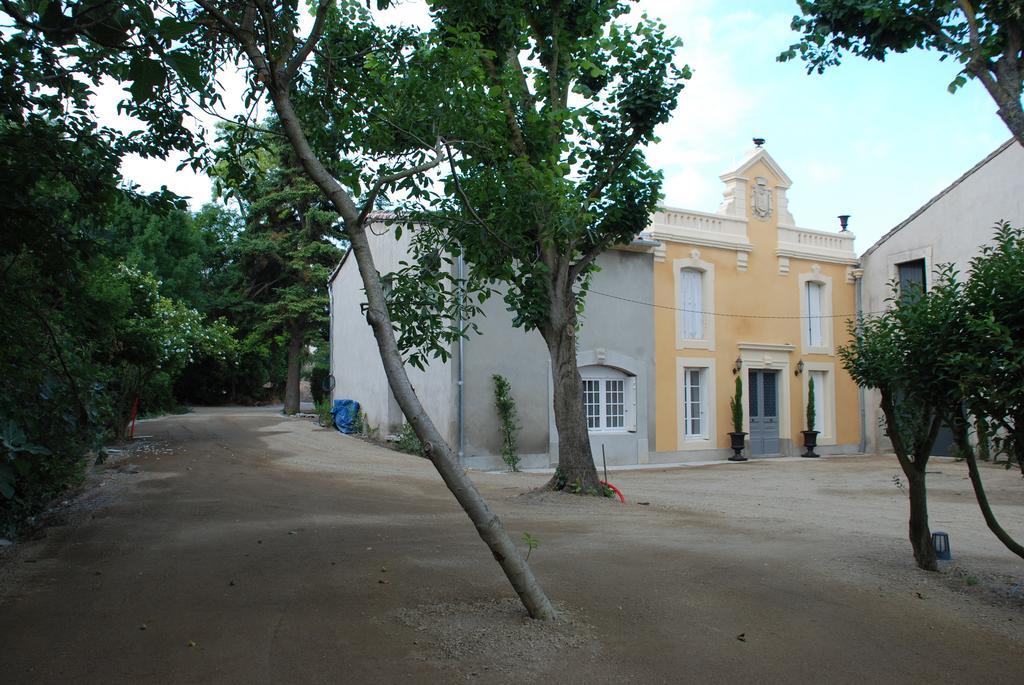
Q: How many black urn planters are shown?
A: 2